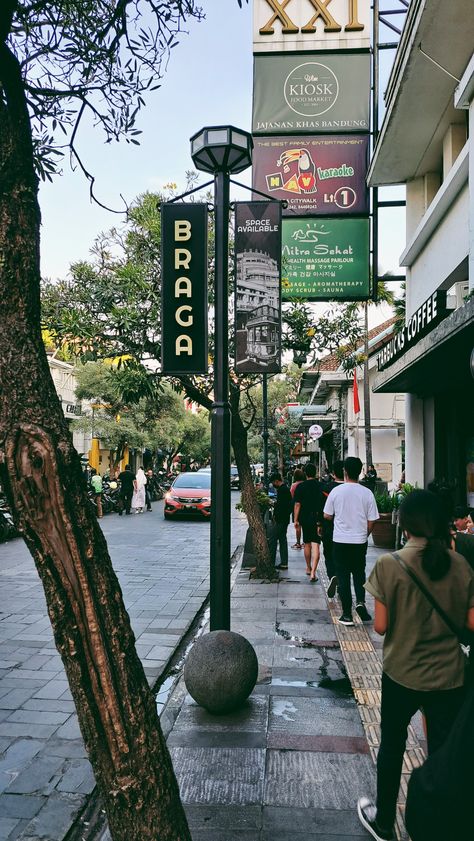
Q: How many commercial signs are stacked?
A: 4